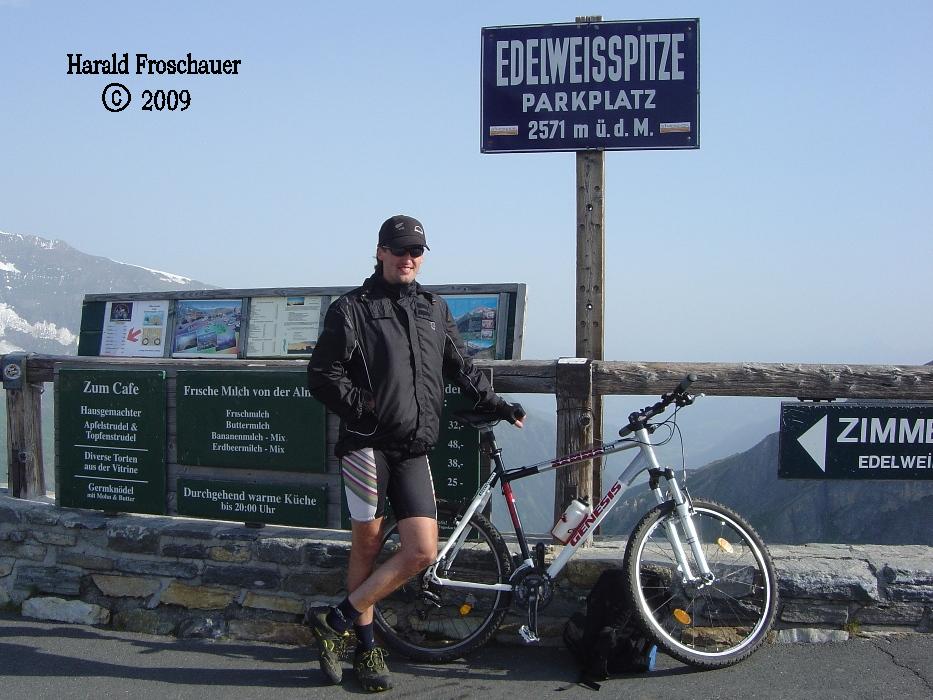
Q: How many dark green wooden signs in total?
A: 5